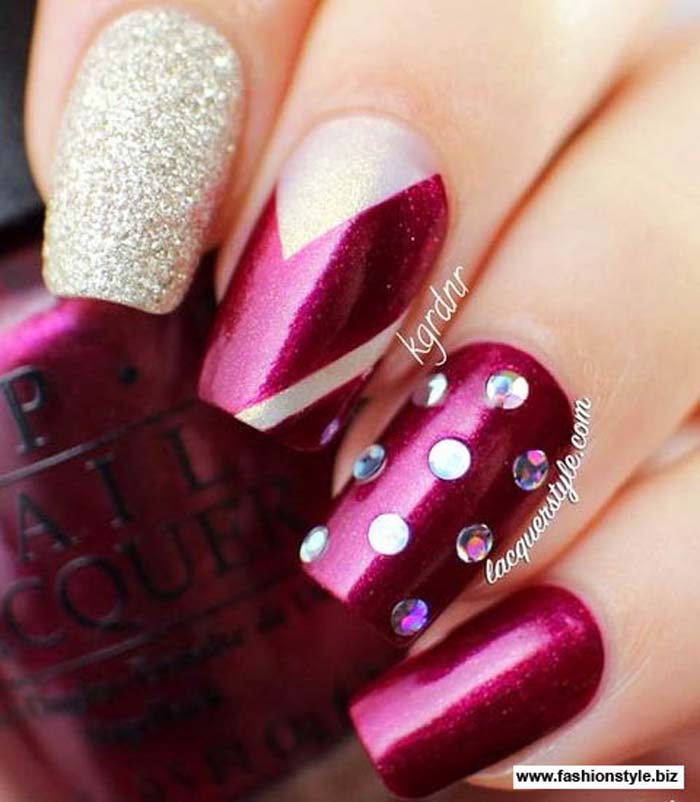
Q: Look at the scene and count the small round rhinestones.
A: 9